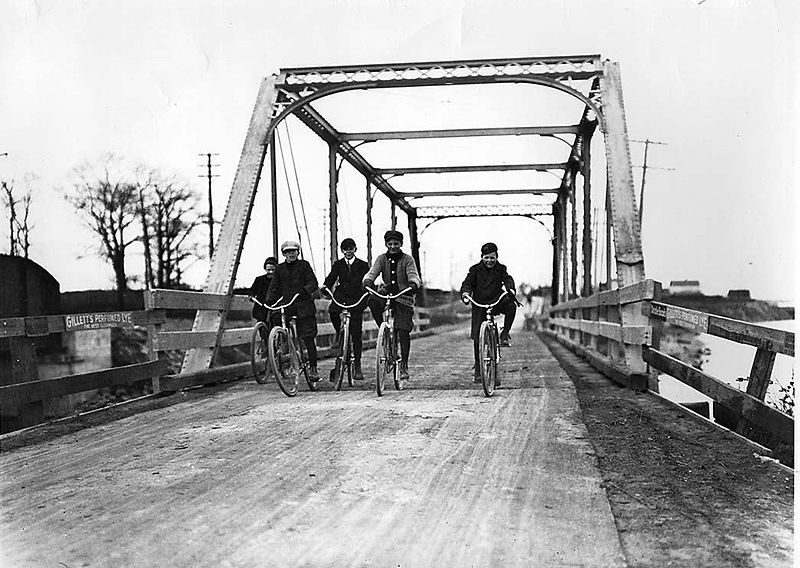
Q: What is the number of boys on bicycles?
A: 5